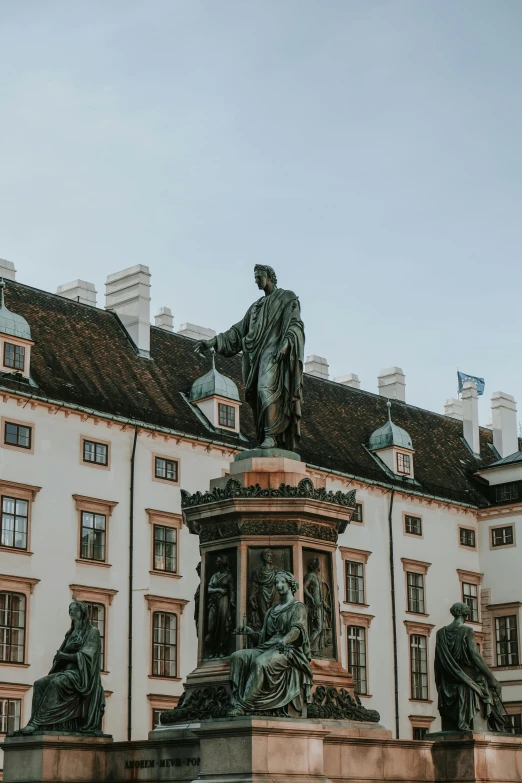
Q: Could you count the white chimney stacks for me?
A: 11